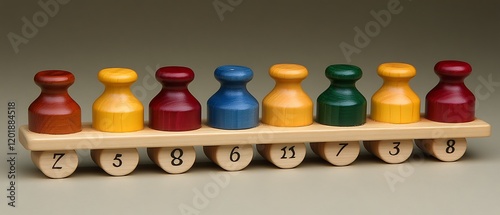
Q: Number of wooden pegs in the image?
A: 8